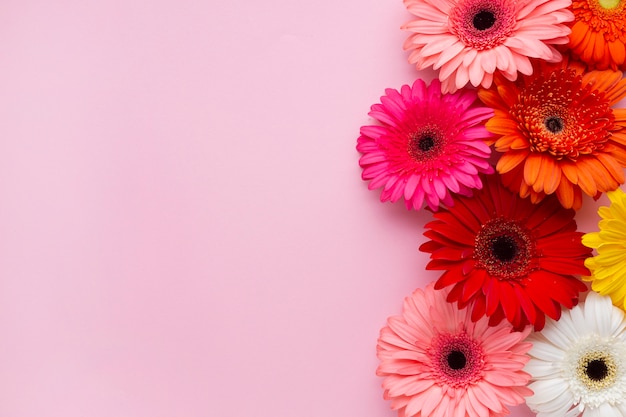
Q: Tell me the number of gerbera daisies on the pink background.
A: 8